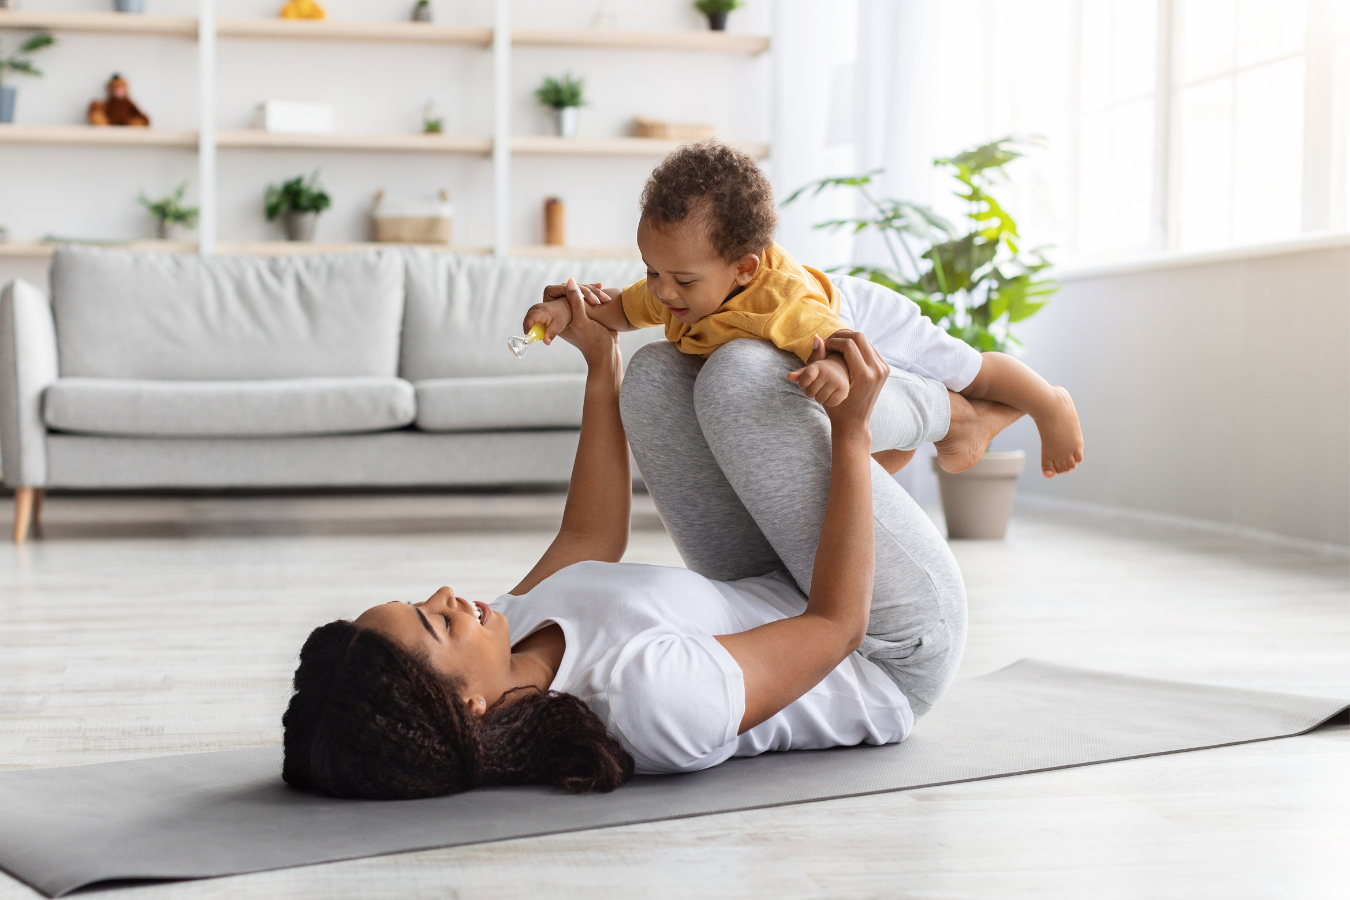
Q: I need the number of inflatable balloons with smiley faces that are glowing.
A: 0